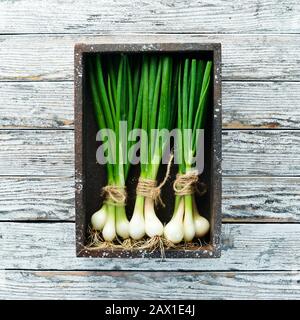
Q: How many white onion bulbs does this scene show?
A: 8